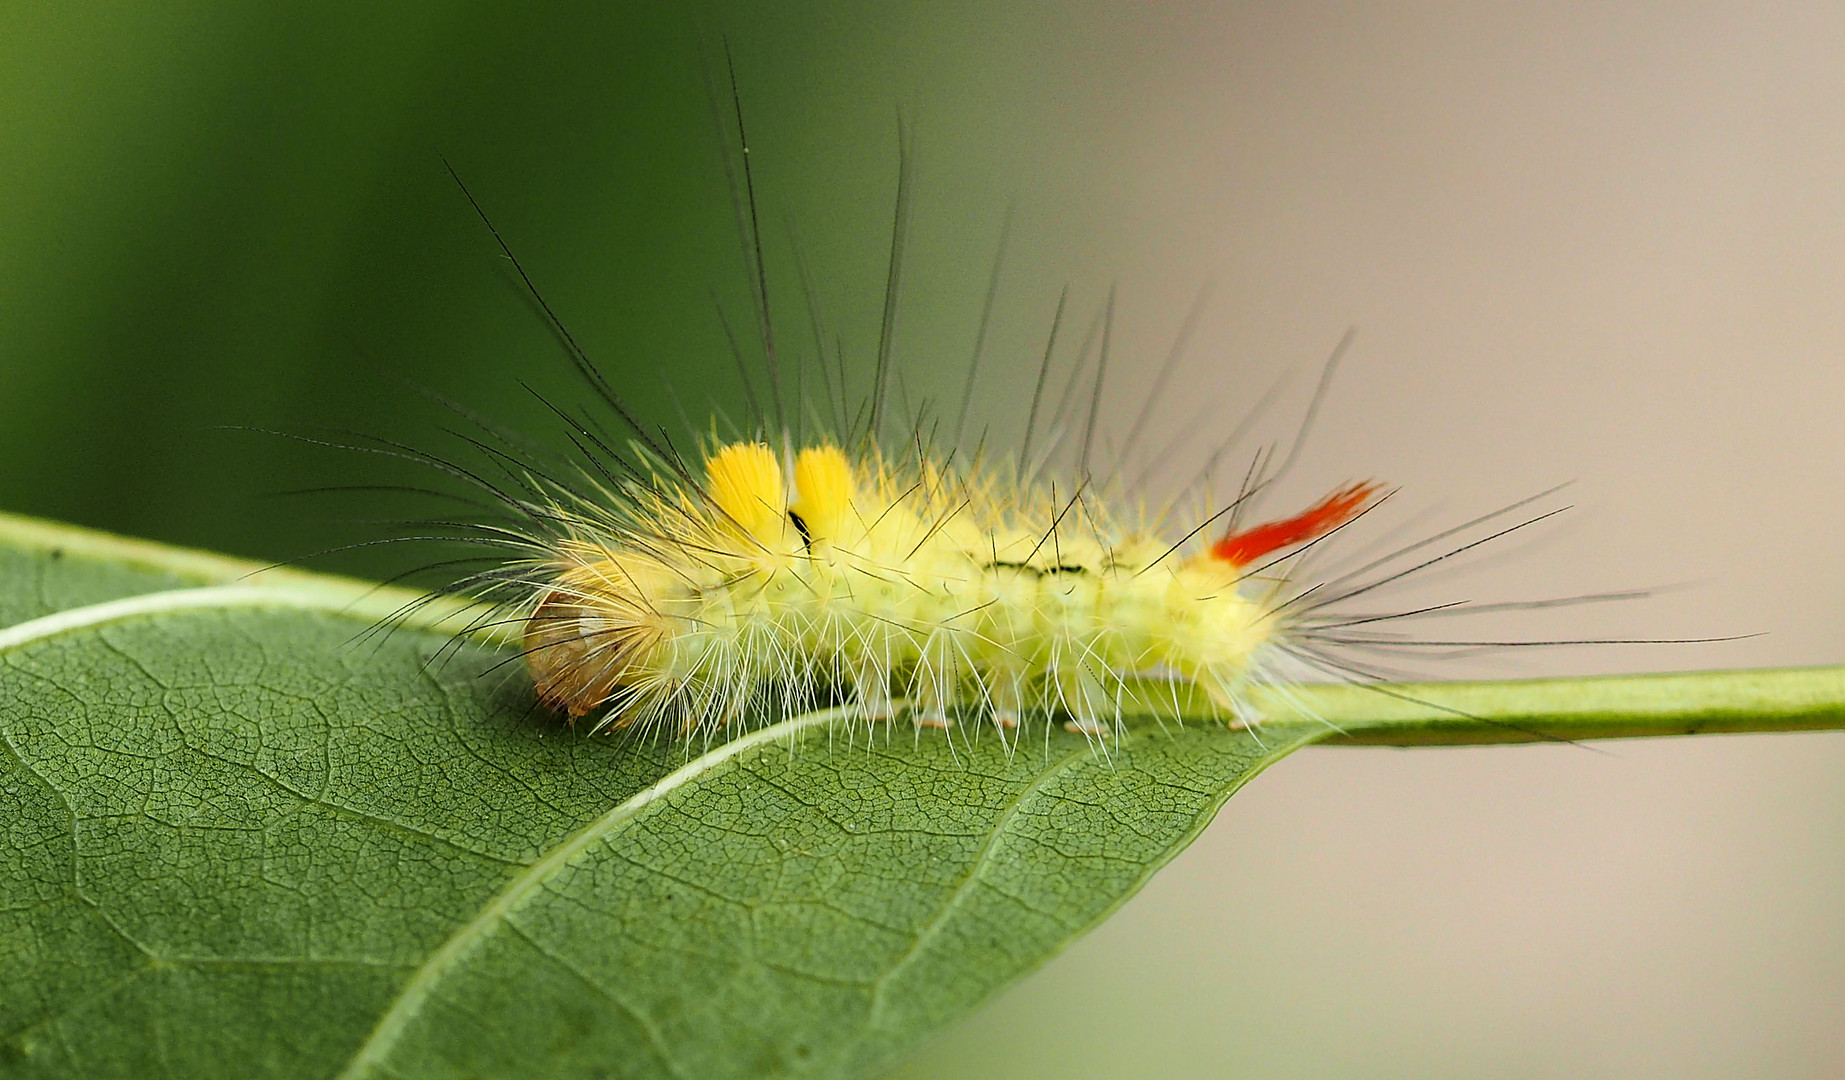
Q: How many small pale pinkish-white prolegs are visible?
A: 5